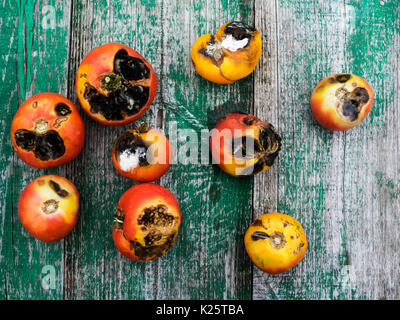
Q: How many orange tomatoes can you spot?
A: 2